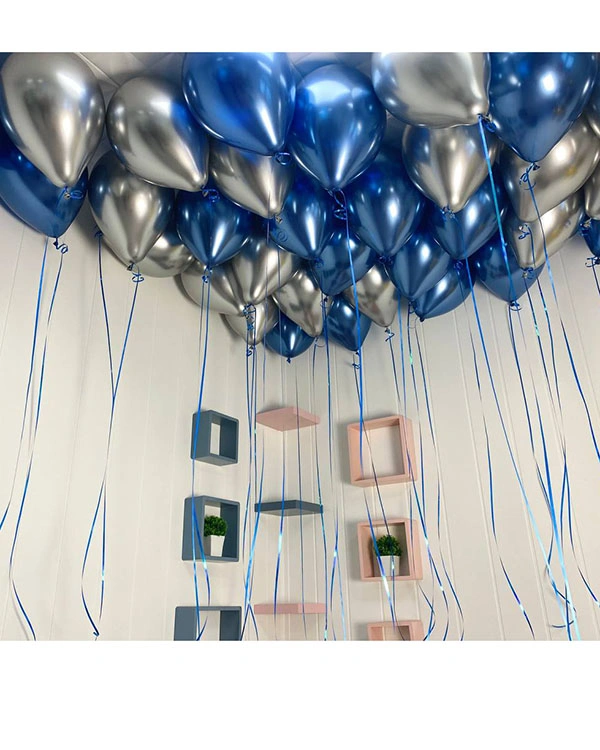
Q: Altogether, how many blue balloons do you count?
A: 15